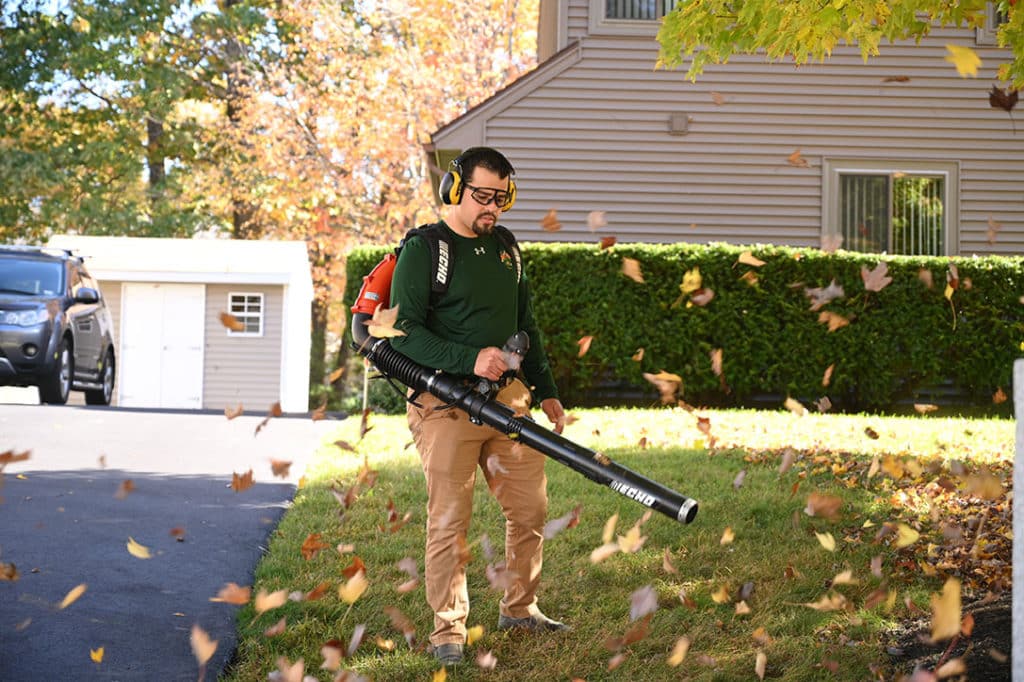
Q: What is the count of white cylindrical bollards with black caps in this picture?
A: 0